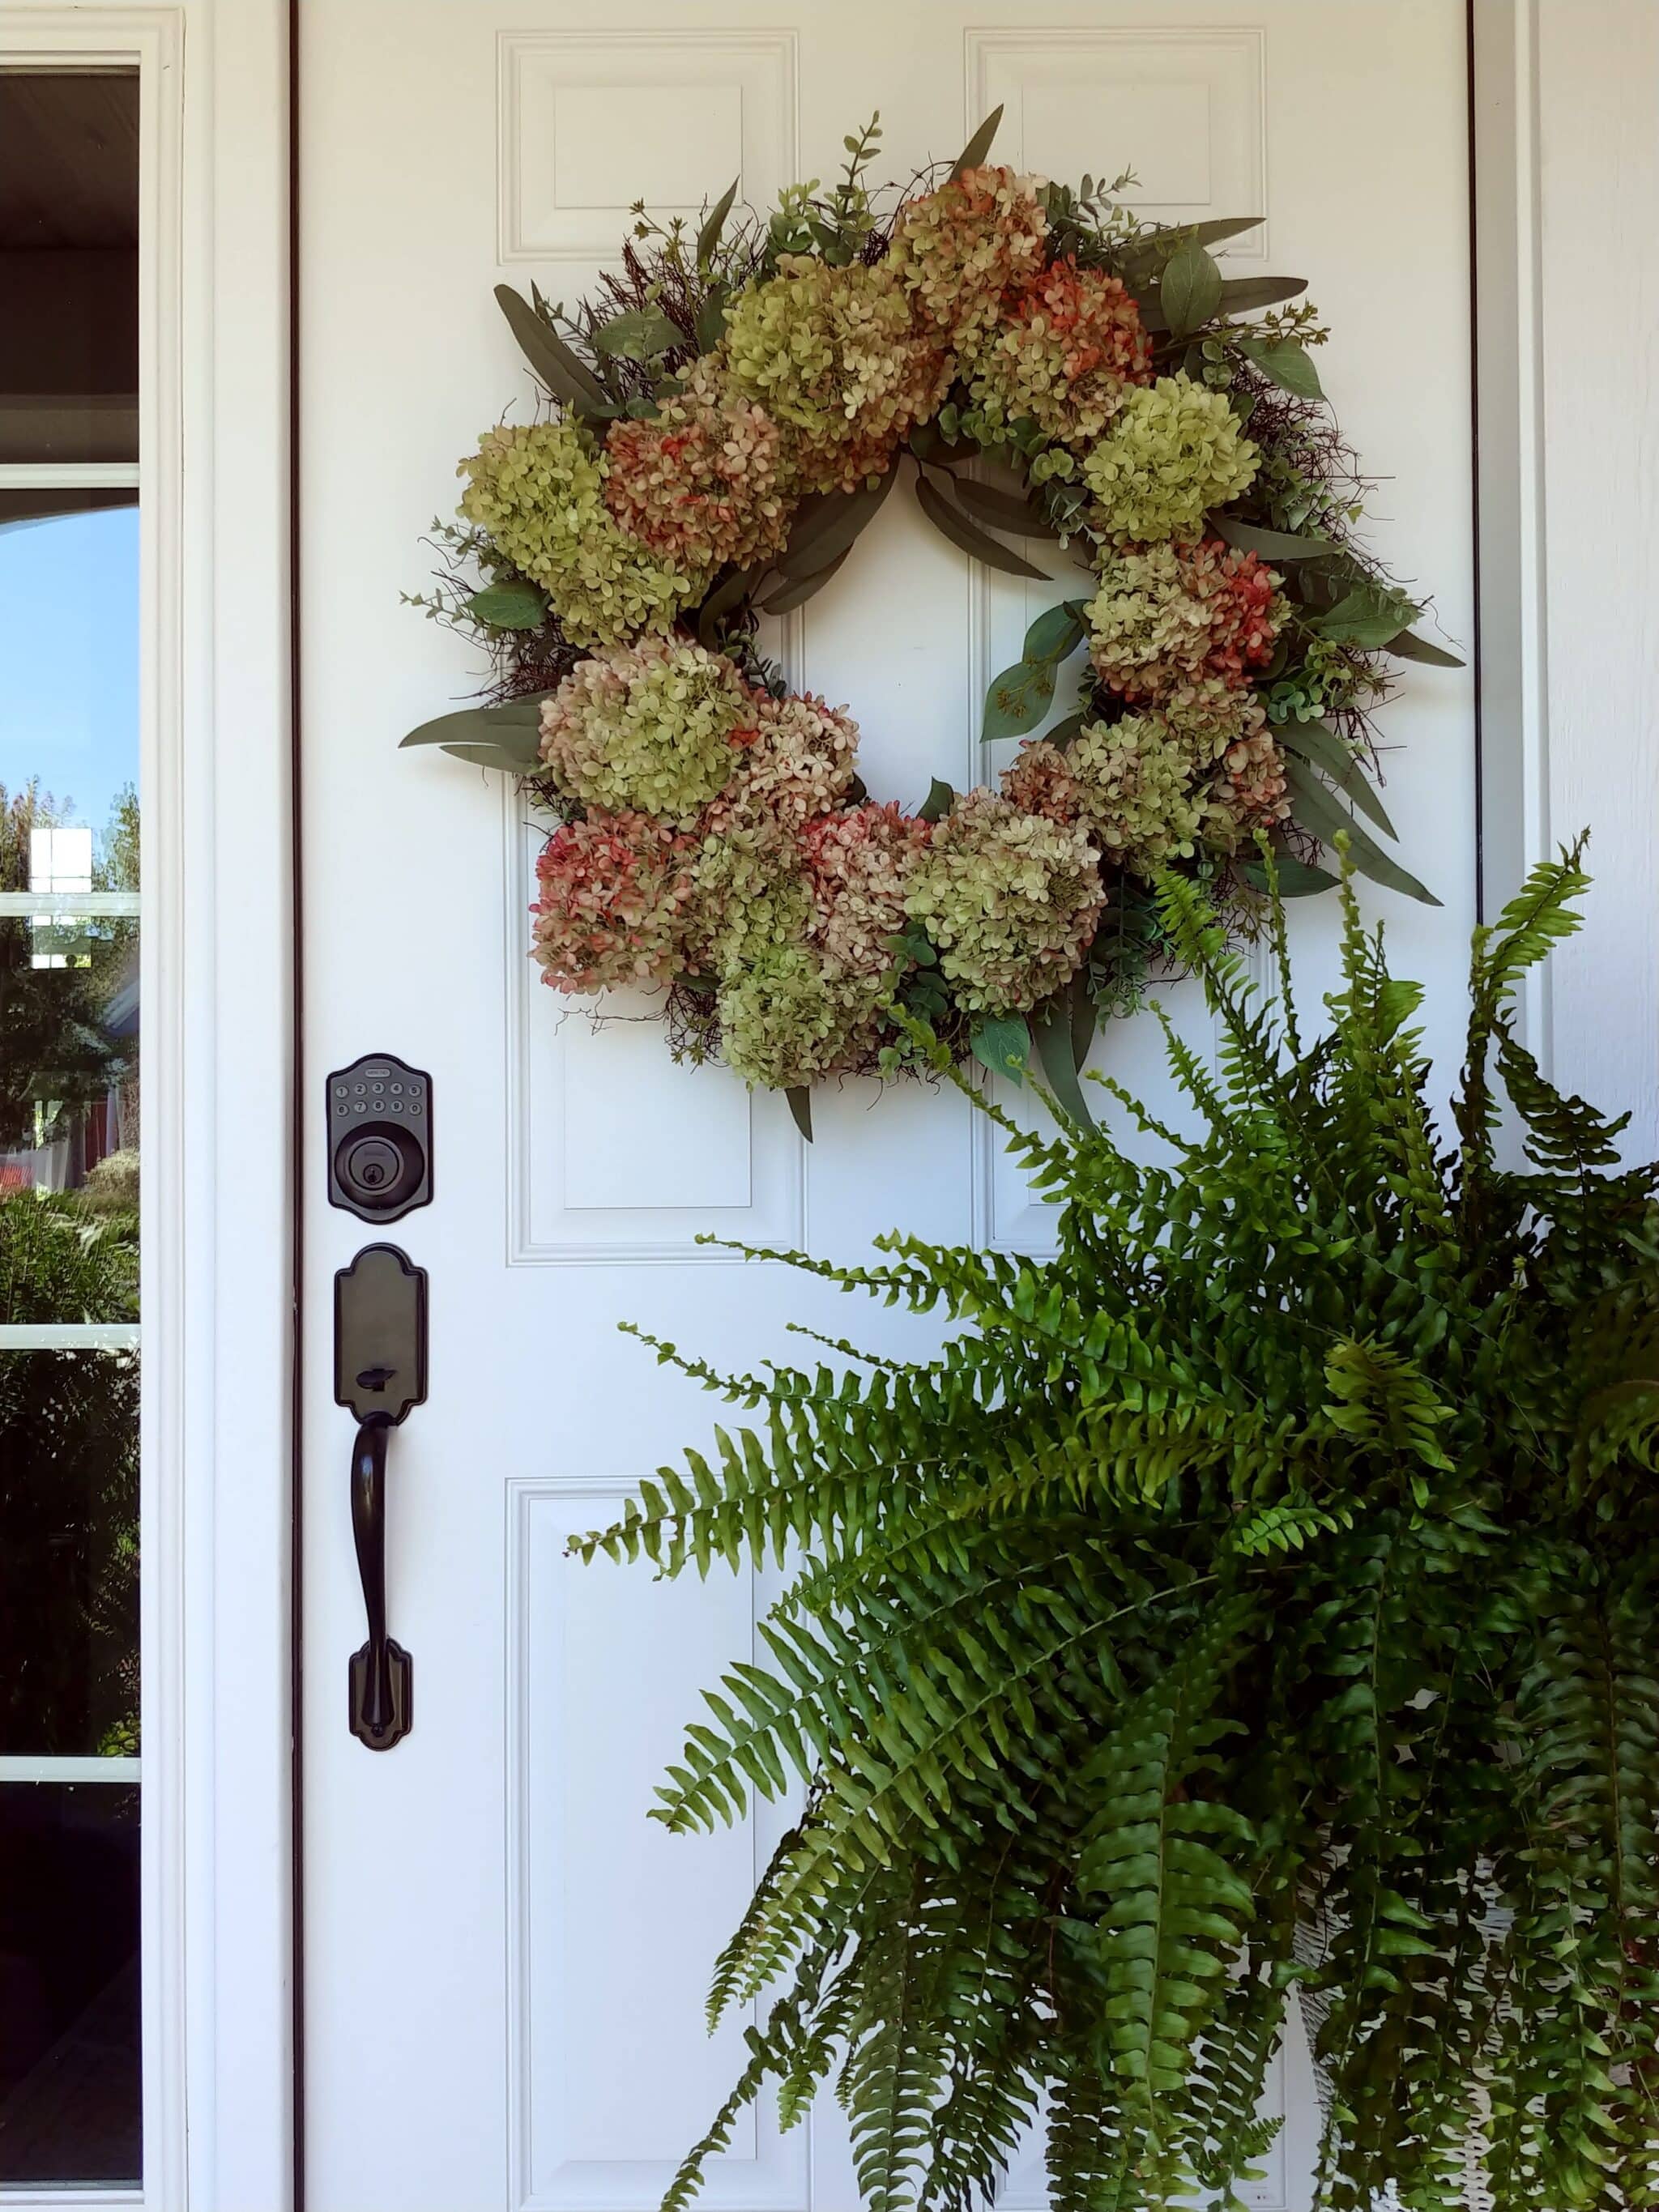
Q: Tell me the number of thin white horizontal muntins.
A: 4